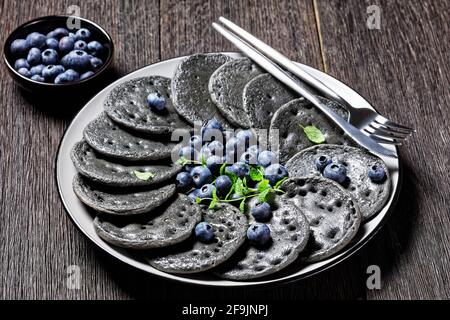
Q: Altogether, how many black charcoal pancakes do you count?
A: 13